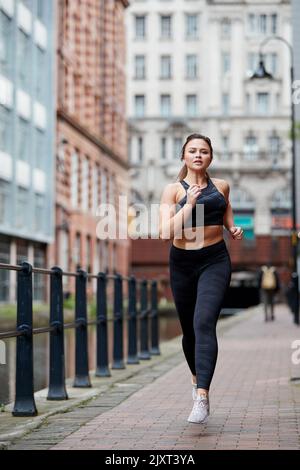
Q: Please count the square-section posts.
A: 8